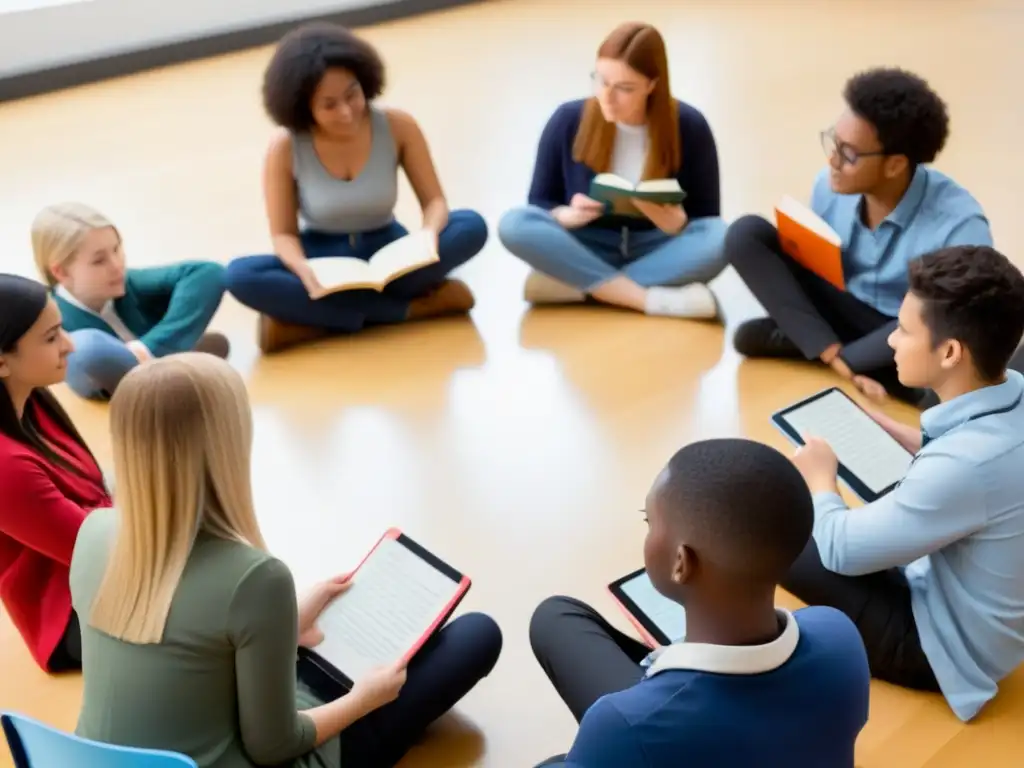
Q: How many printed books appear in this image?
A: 3